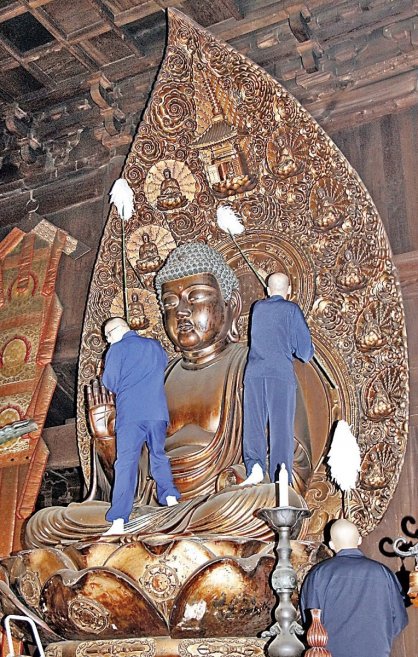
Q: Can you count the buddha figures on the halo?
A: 9